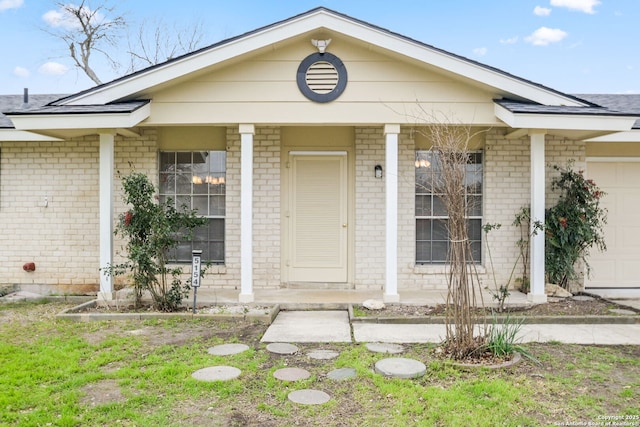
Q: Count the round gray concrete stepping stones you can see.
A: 9